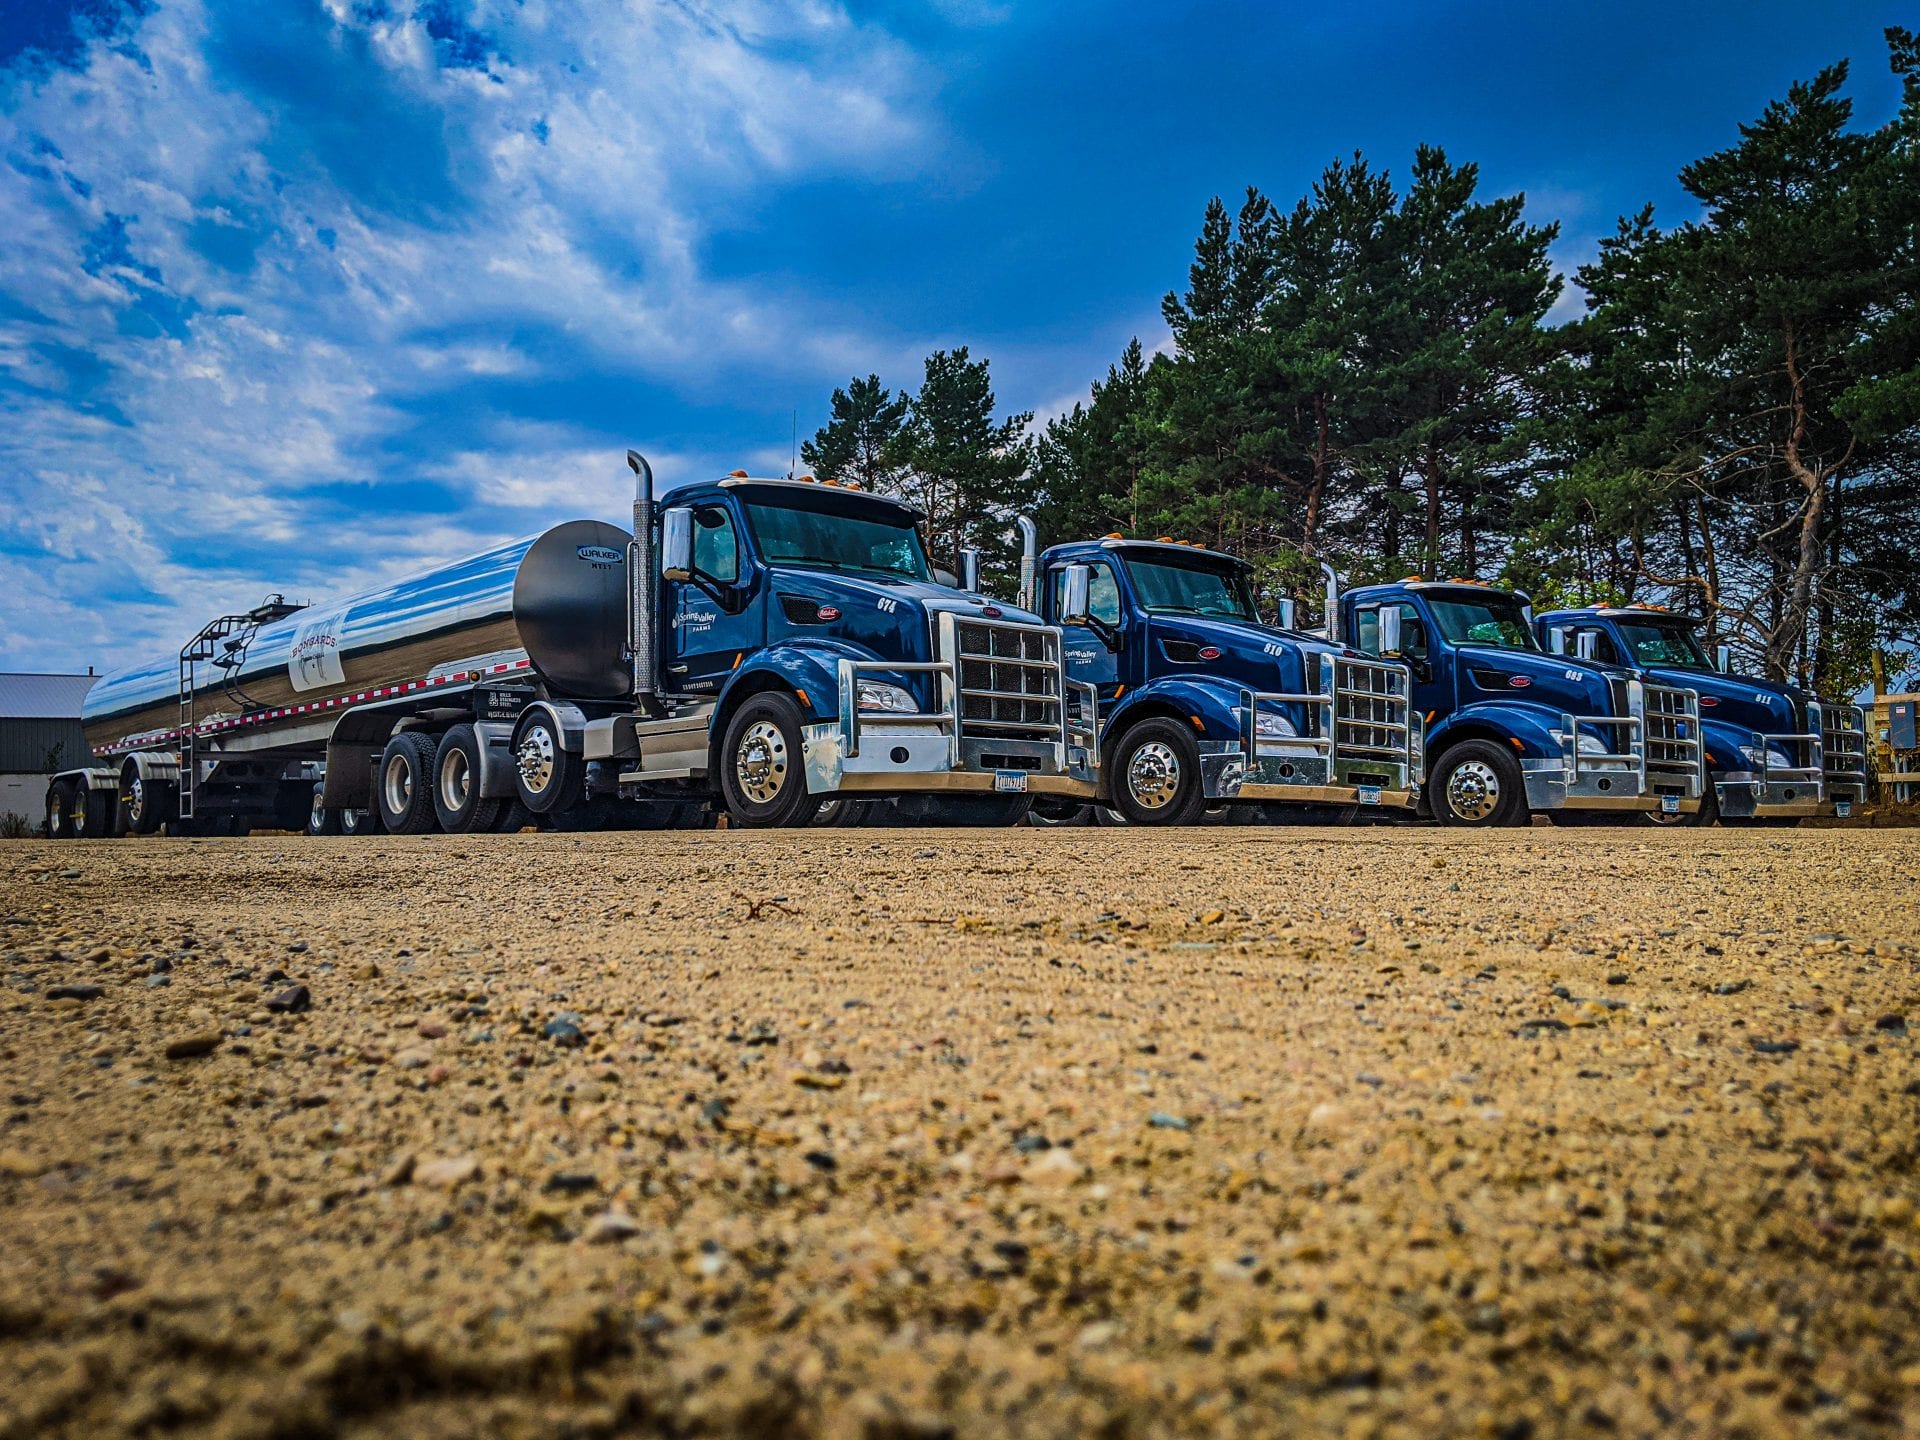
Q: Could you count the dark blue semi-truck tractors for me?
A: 4